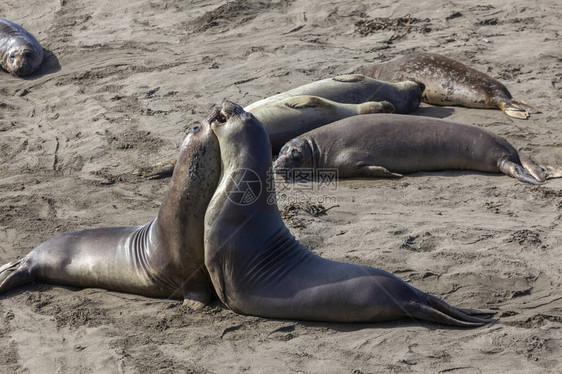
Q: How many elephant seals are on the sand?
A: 7